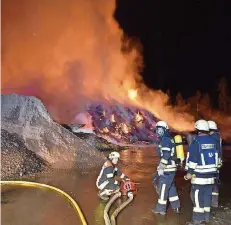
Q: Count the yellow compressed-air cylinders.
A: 1